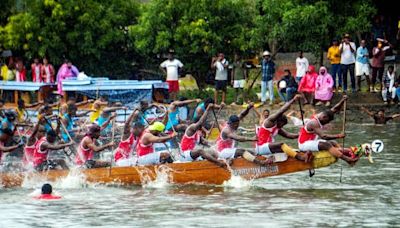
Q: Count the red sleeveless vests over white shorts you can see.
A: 6